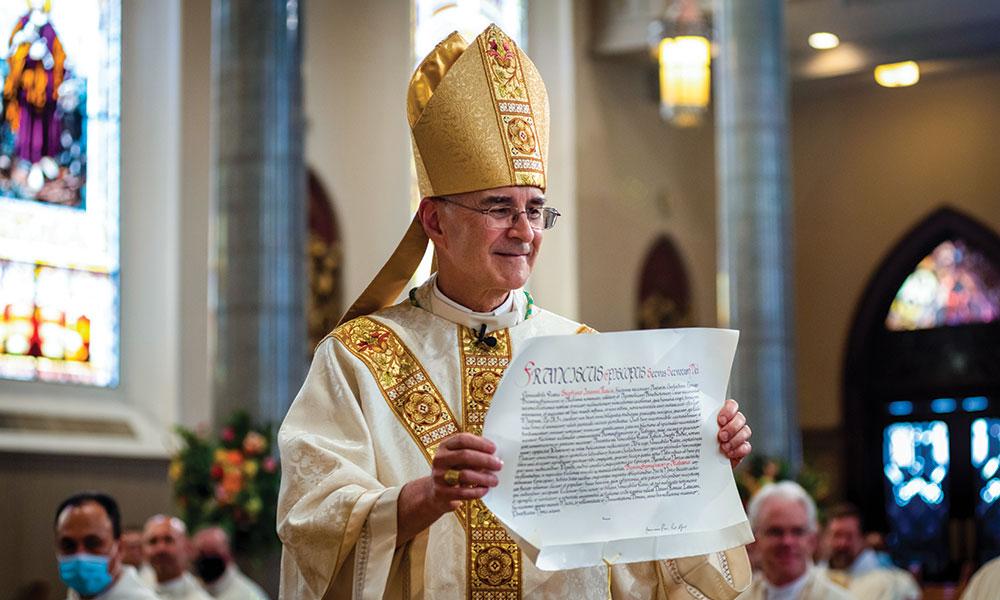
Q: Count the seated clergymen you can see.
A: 6